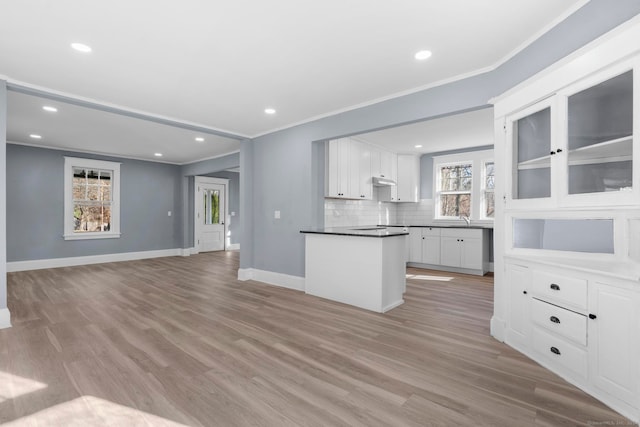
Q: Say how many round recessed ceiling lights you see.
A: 8